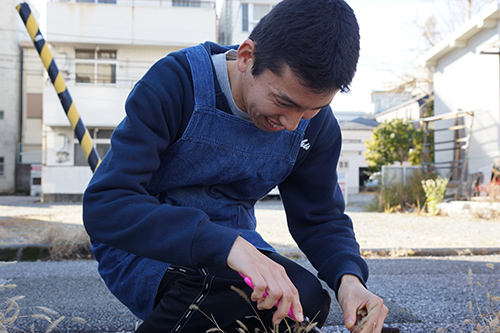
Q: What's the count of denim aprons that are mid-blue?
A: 1